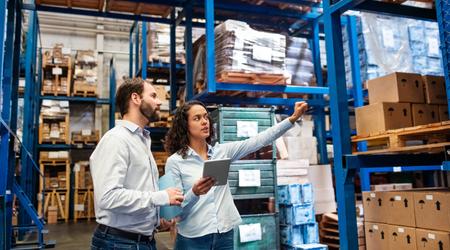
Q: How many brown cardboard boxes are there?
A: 11